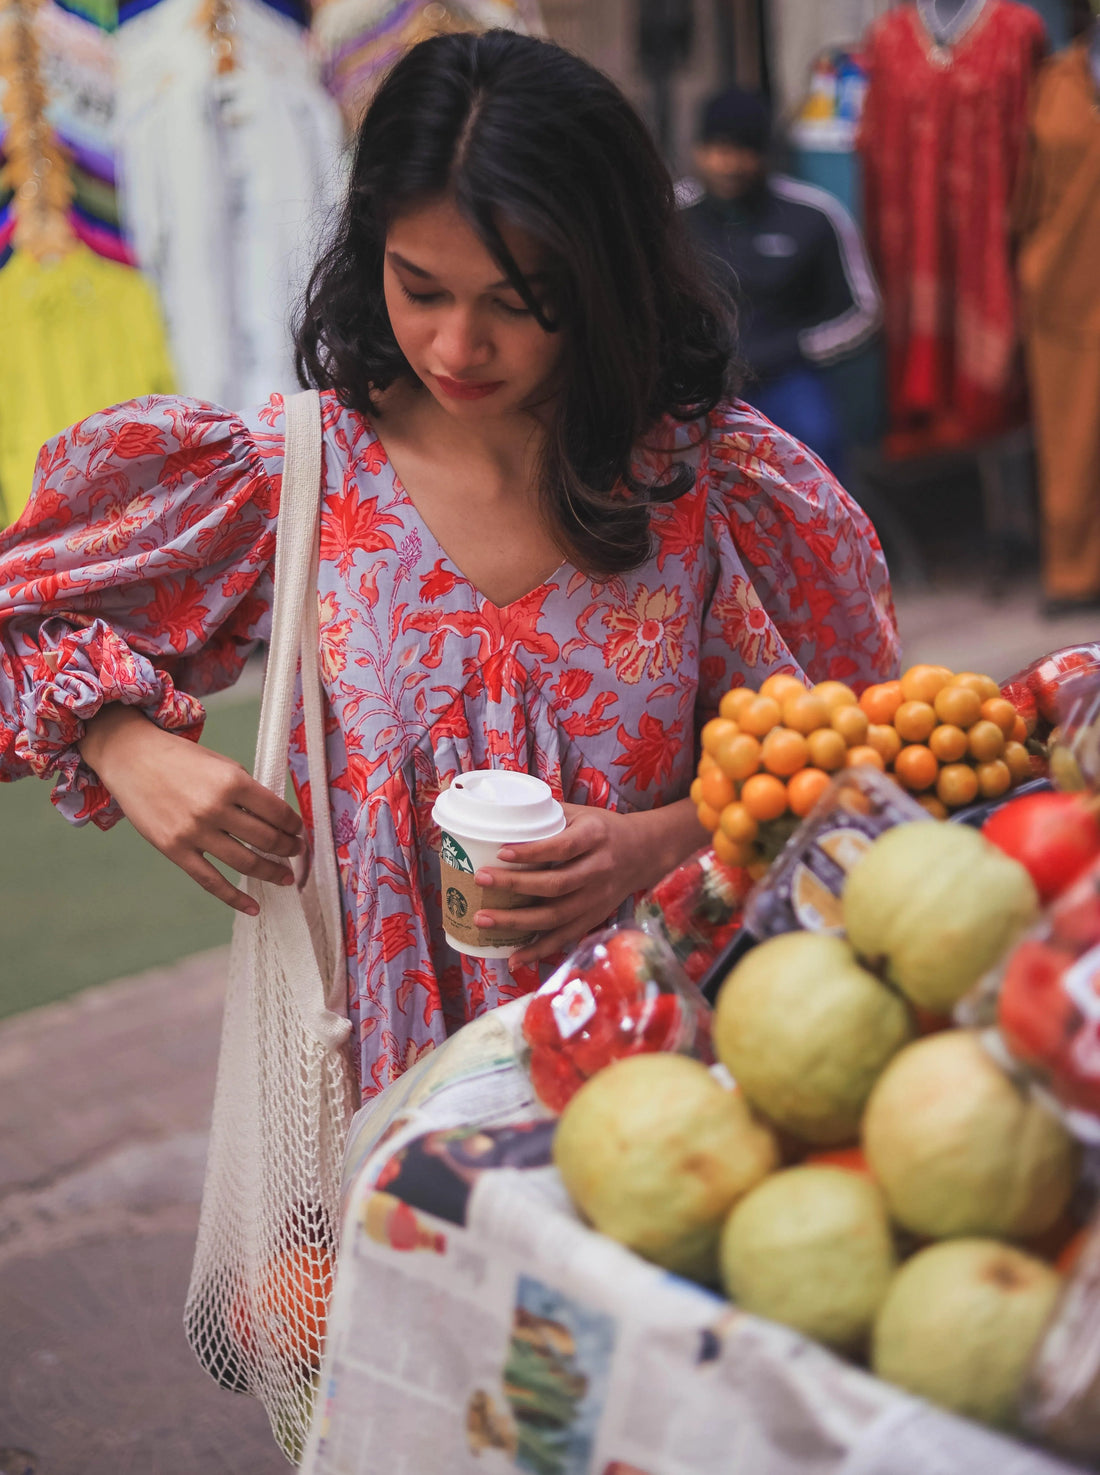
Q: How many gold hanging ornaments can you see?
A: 2